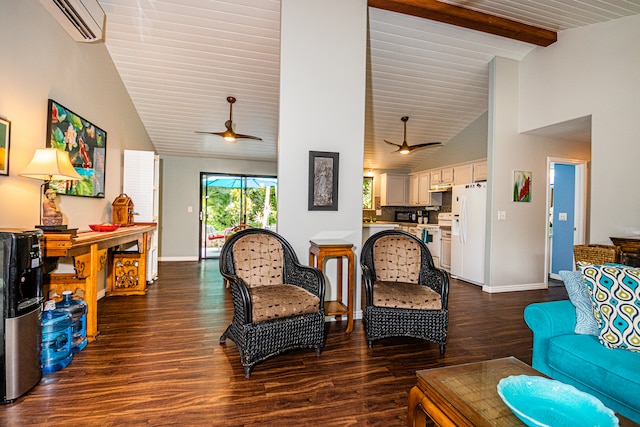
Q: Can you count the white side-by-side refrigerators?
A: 1